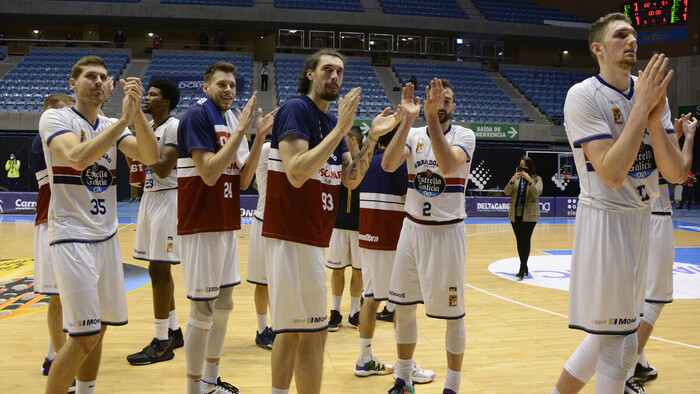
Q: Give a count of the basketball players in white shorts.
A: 11